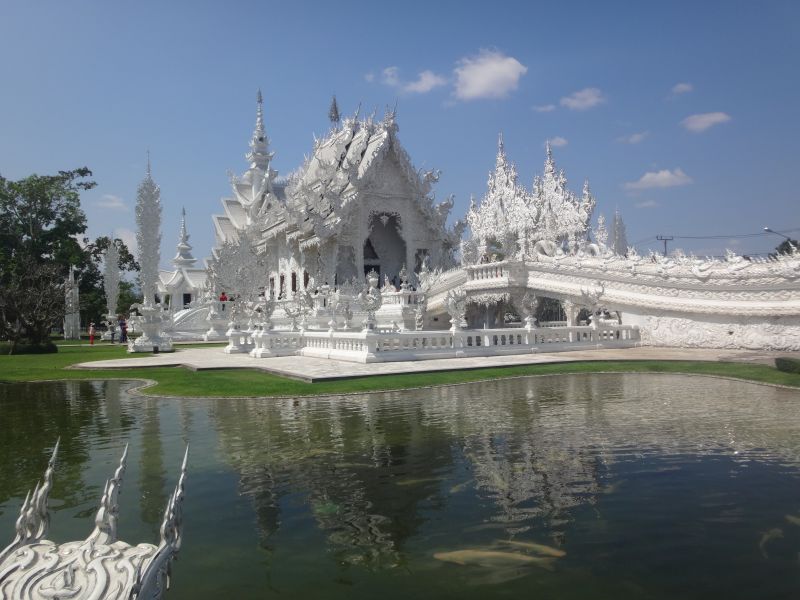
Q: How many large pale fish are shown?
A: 2